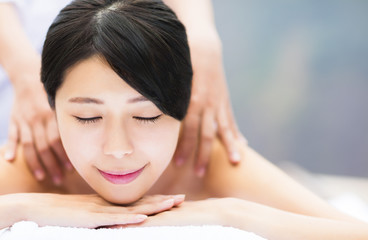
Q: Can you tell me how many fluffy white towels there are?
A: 1